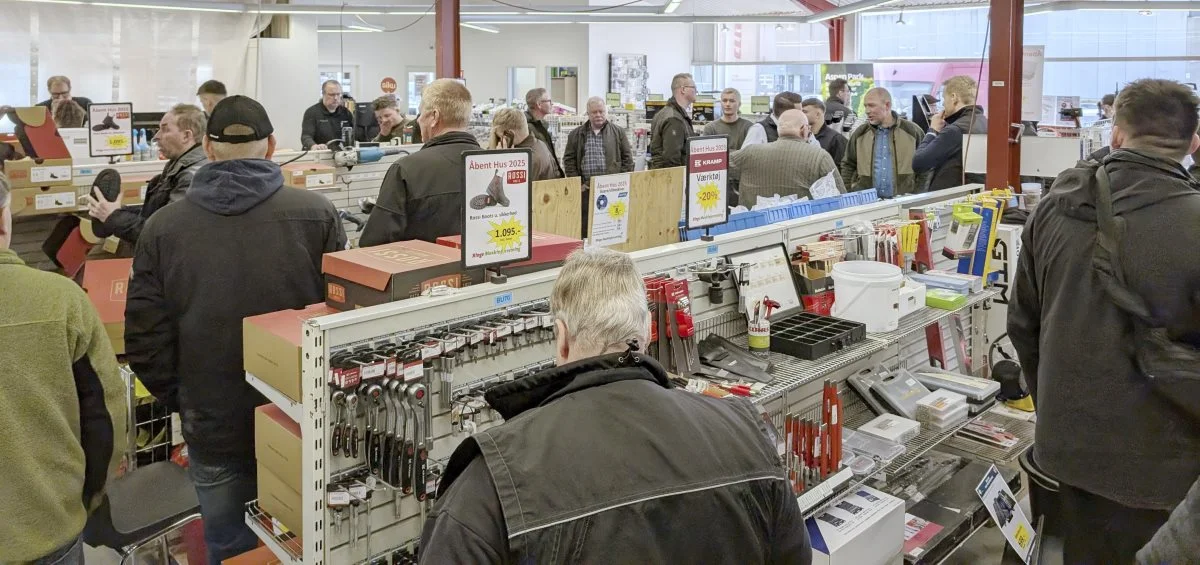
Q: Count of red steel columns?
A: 3